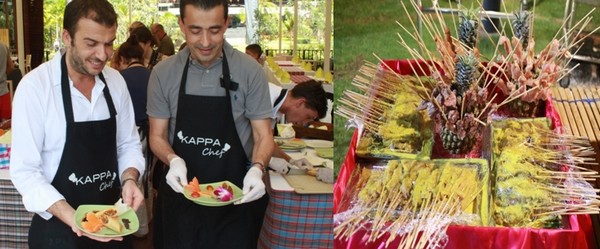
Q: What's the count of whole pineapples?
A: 3